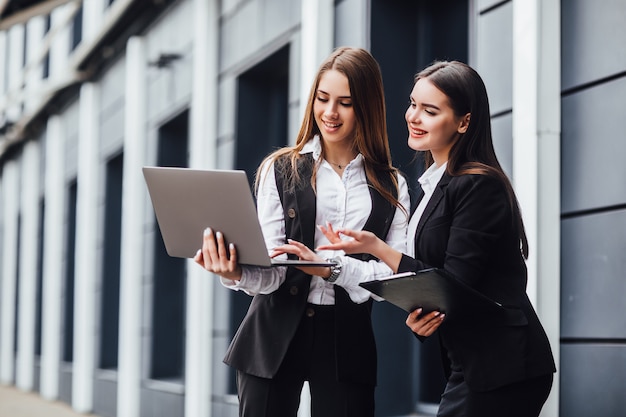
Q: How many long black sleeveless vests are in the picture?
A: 1